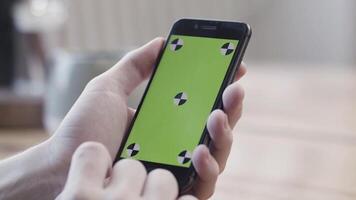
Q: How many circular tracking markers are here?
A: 5